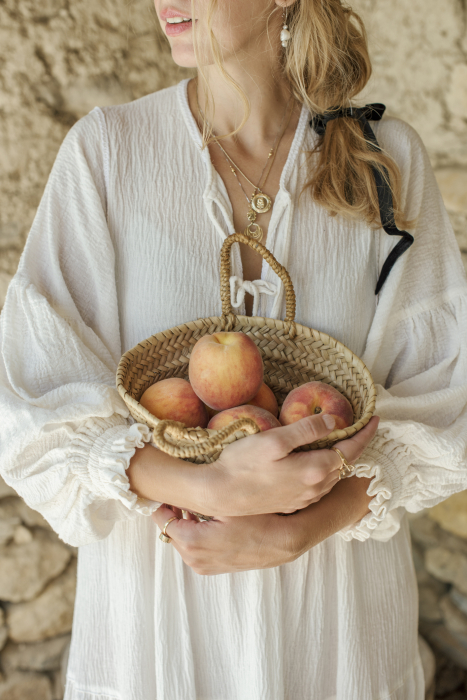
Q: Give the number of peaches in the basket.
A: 5